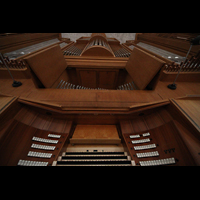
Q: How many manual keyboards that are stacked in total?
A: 3